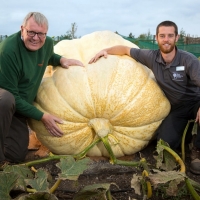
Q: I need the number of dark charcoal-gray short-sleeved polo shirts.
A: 1